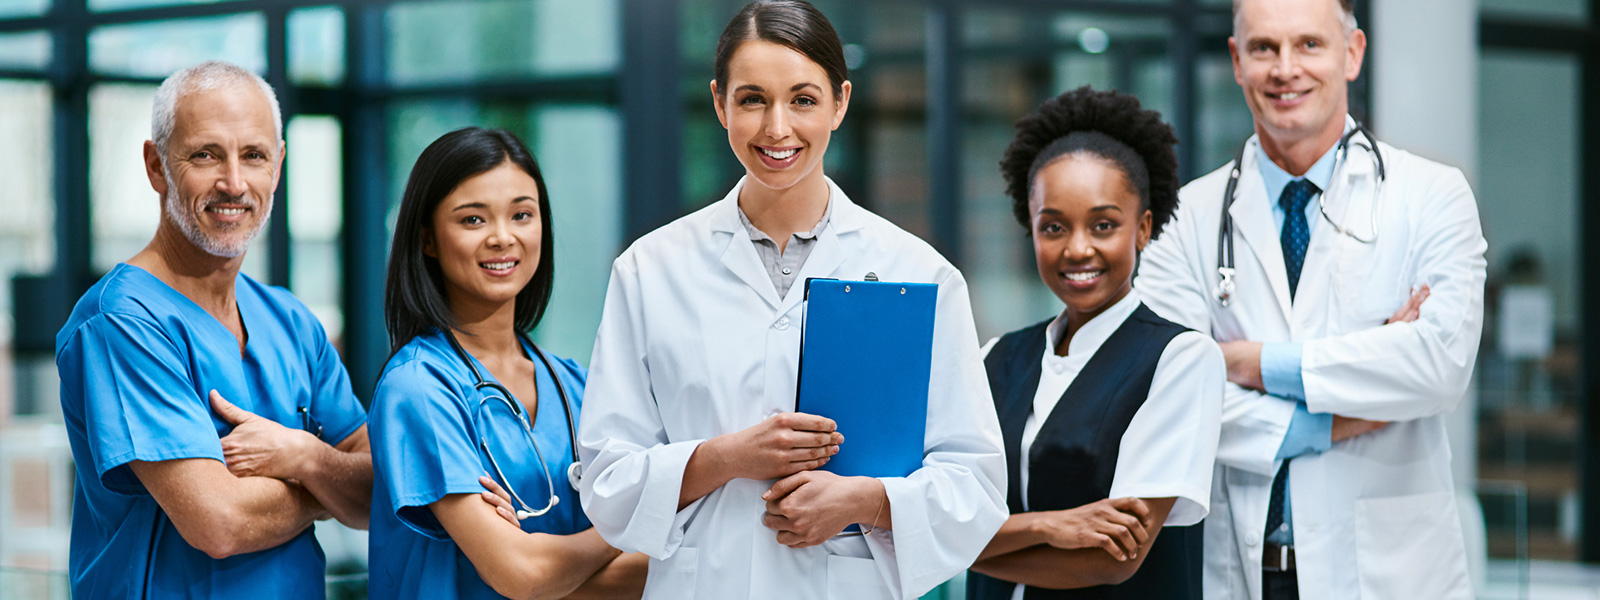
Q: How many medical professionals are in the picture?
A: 5